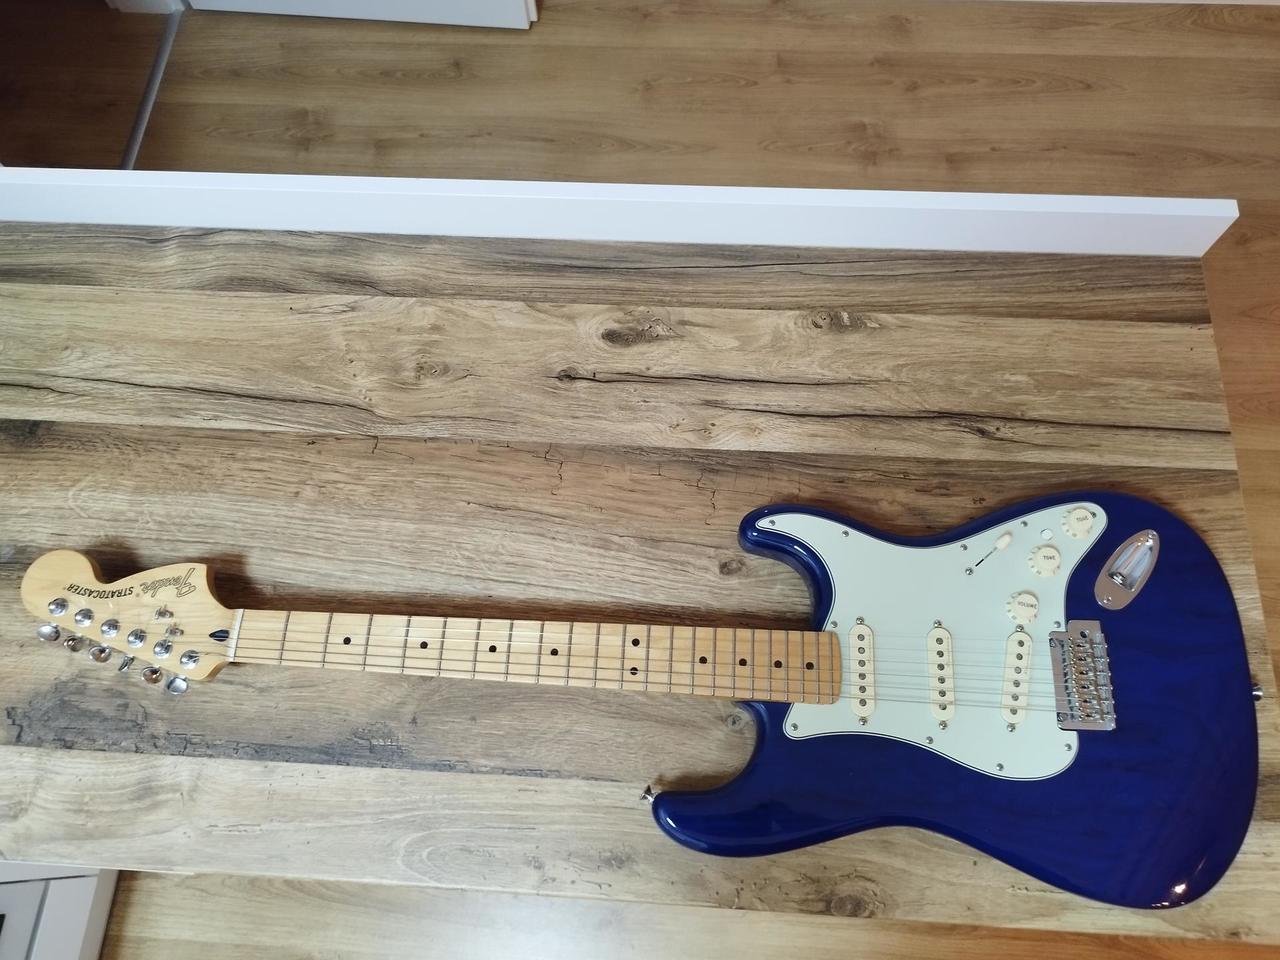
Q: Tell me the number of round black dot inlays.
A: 10